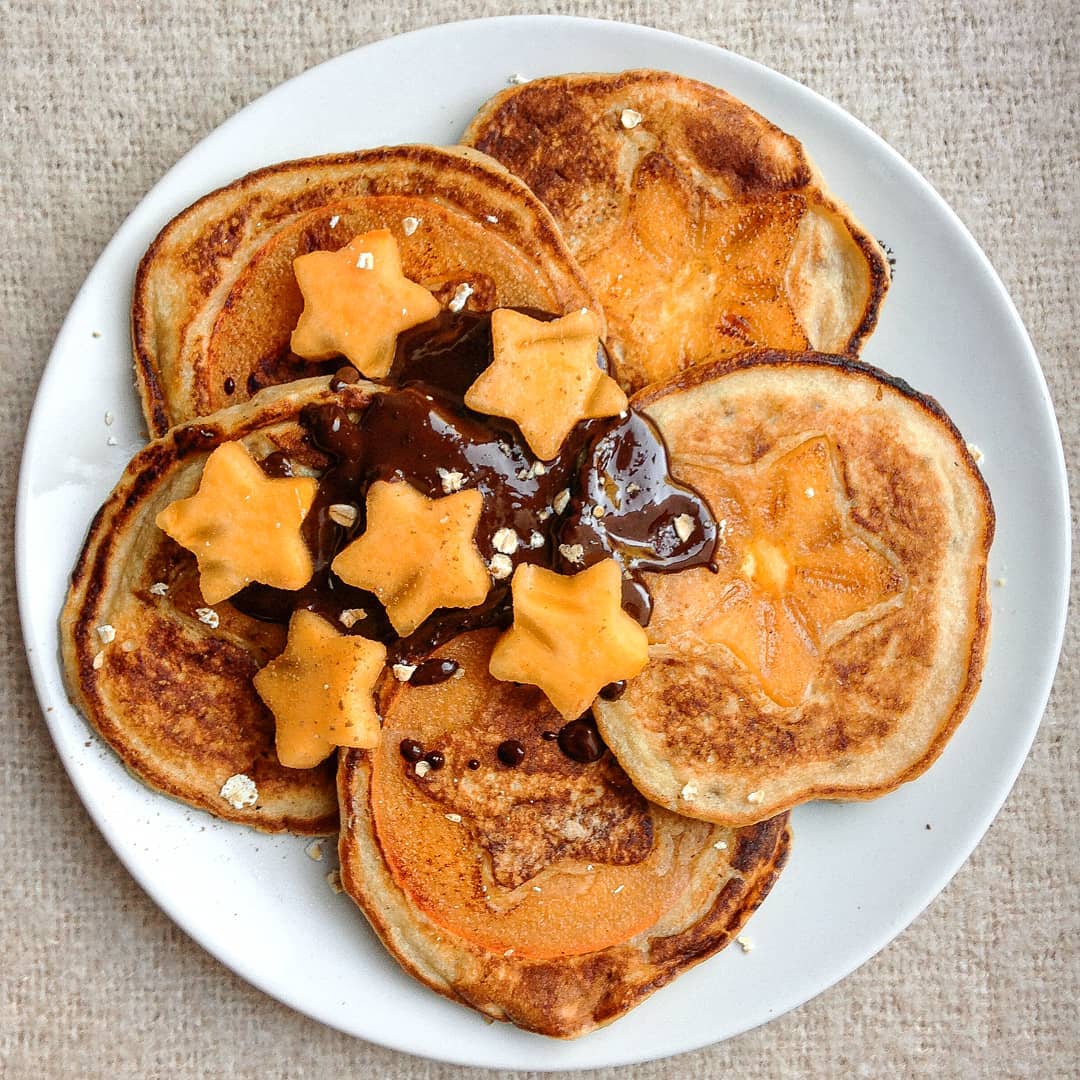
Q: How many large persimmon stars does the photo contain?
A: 2